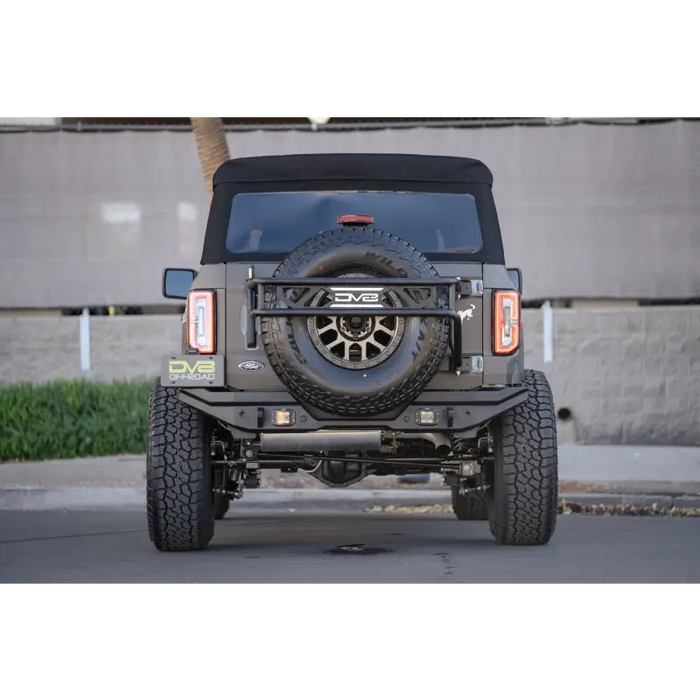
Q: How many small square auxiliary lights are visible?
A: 2